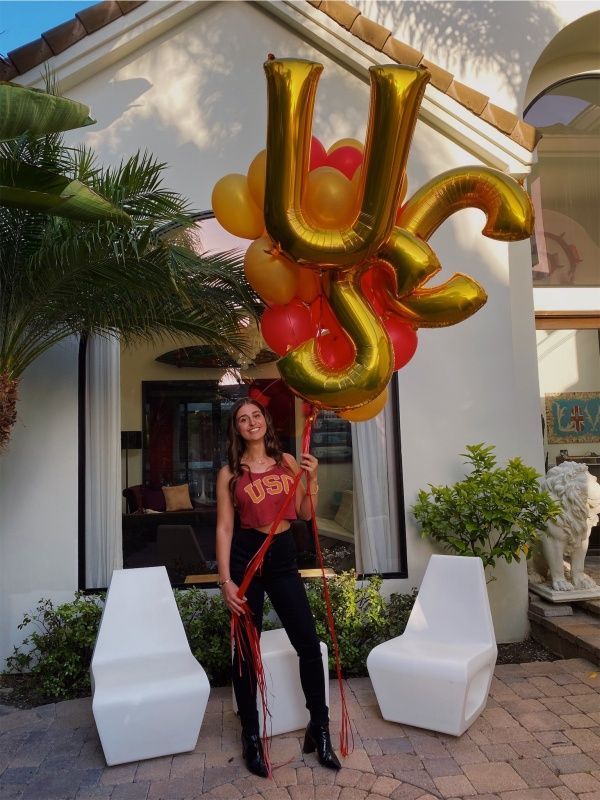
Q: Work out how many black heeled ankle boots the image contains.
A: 2